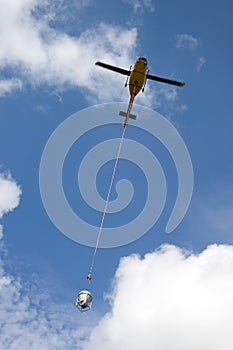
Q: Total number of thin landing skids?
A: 2